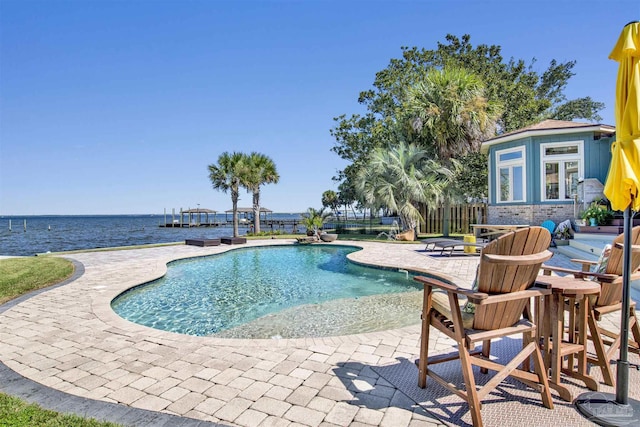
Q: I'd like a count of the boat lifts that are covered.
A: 2